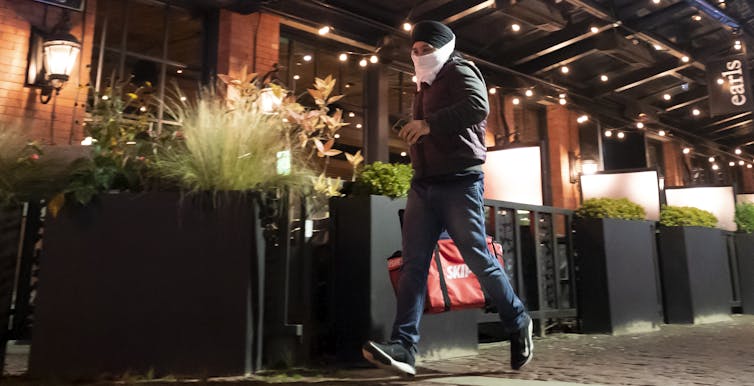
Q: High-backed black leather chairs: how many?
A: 0